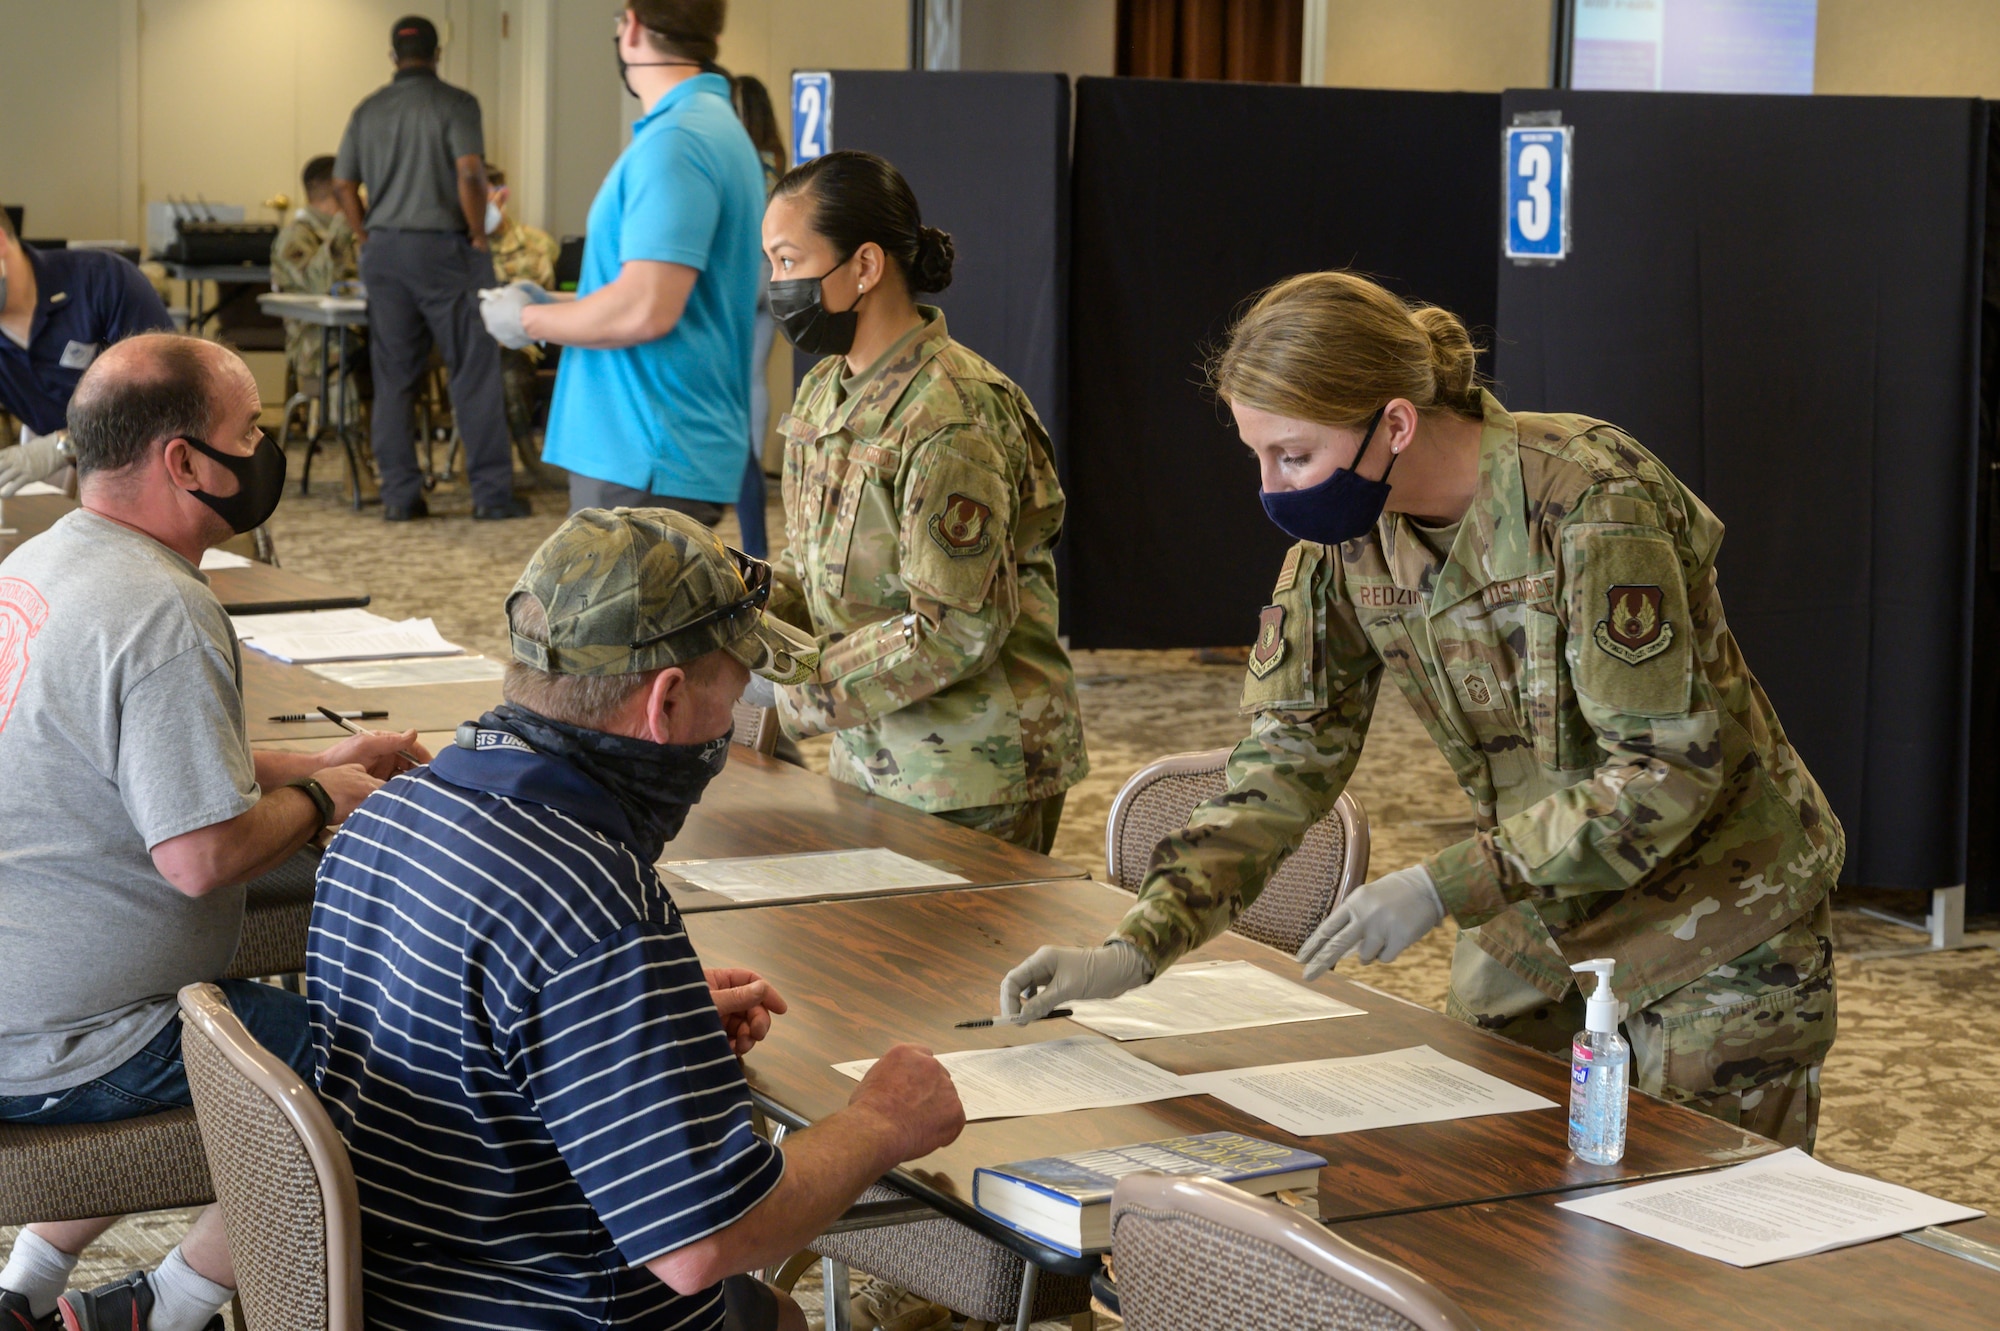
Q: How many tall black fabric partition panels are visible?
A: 3